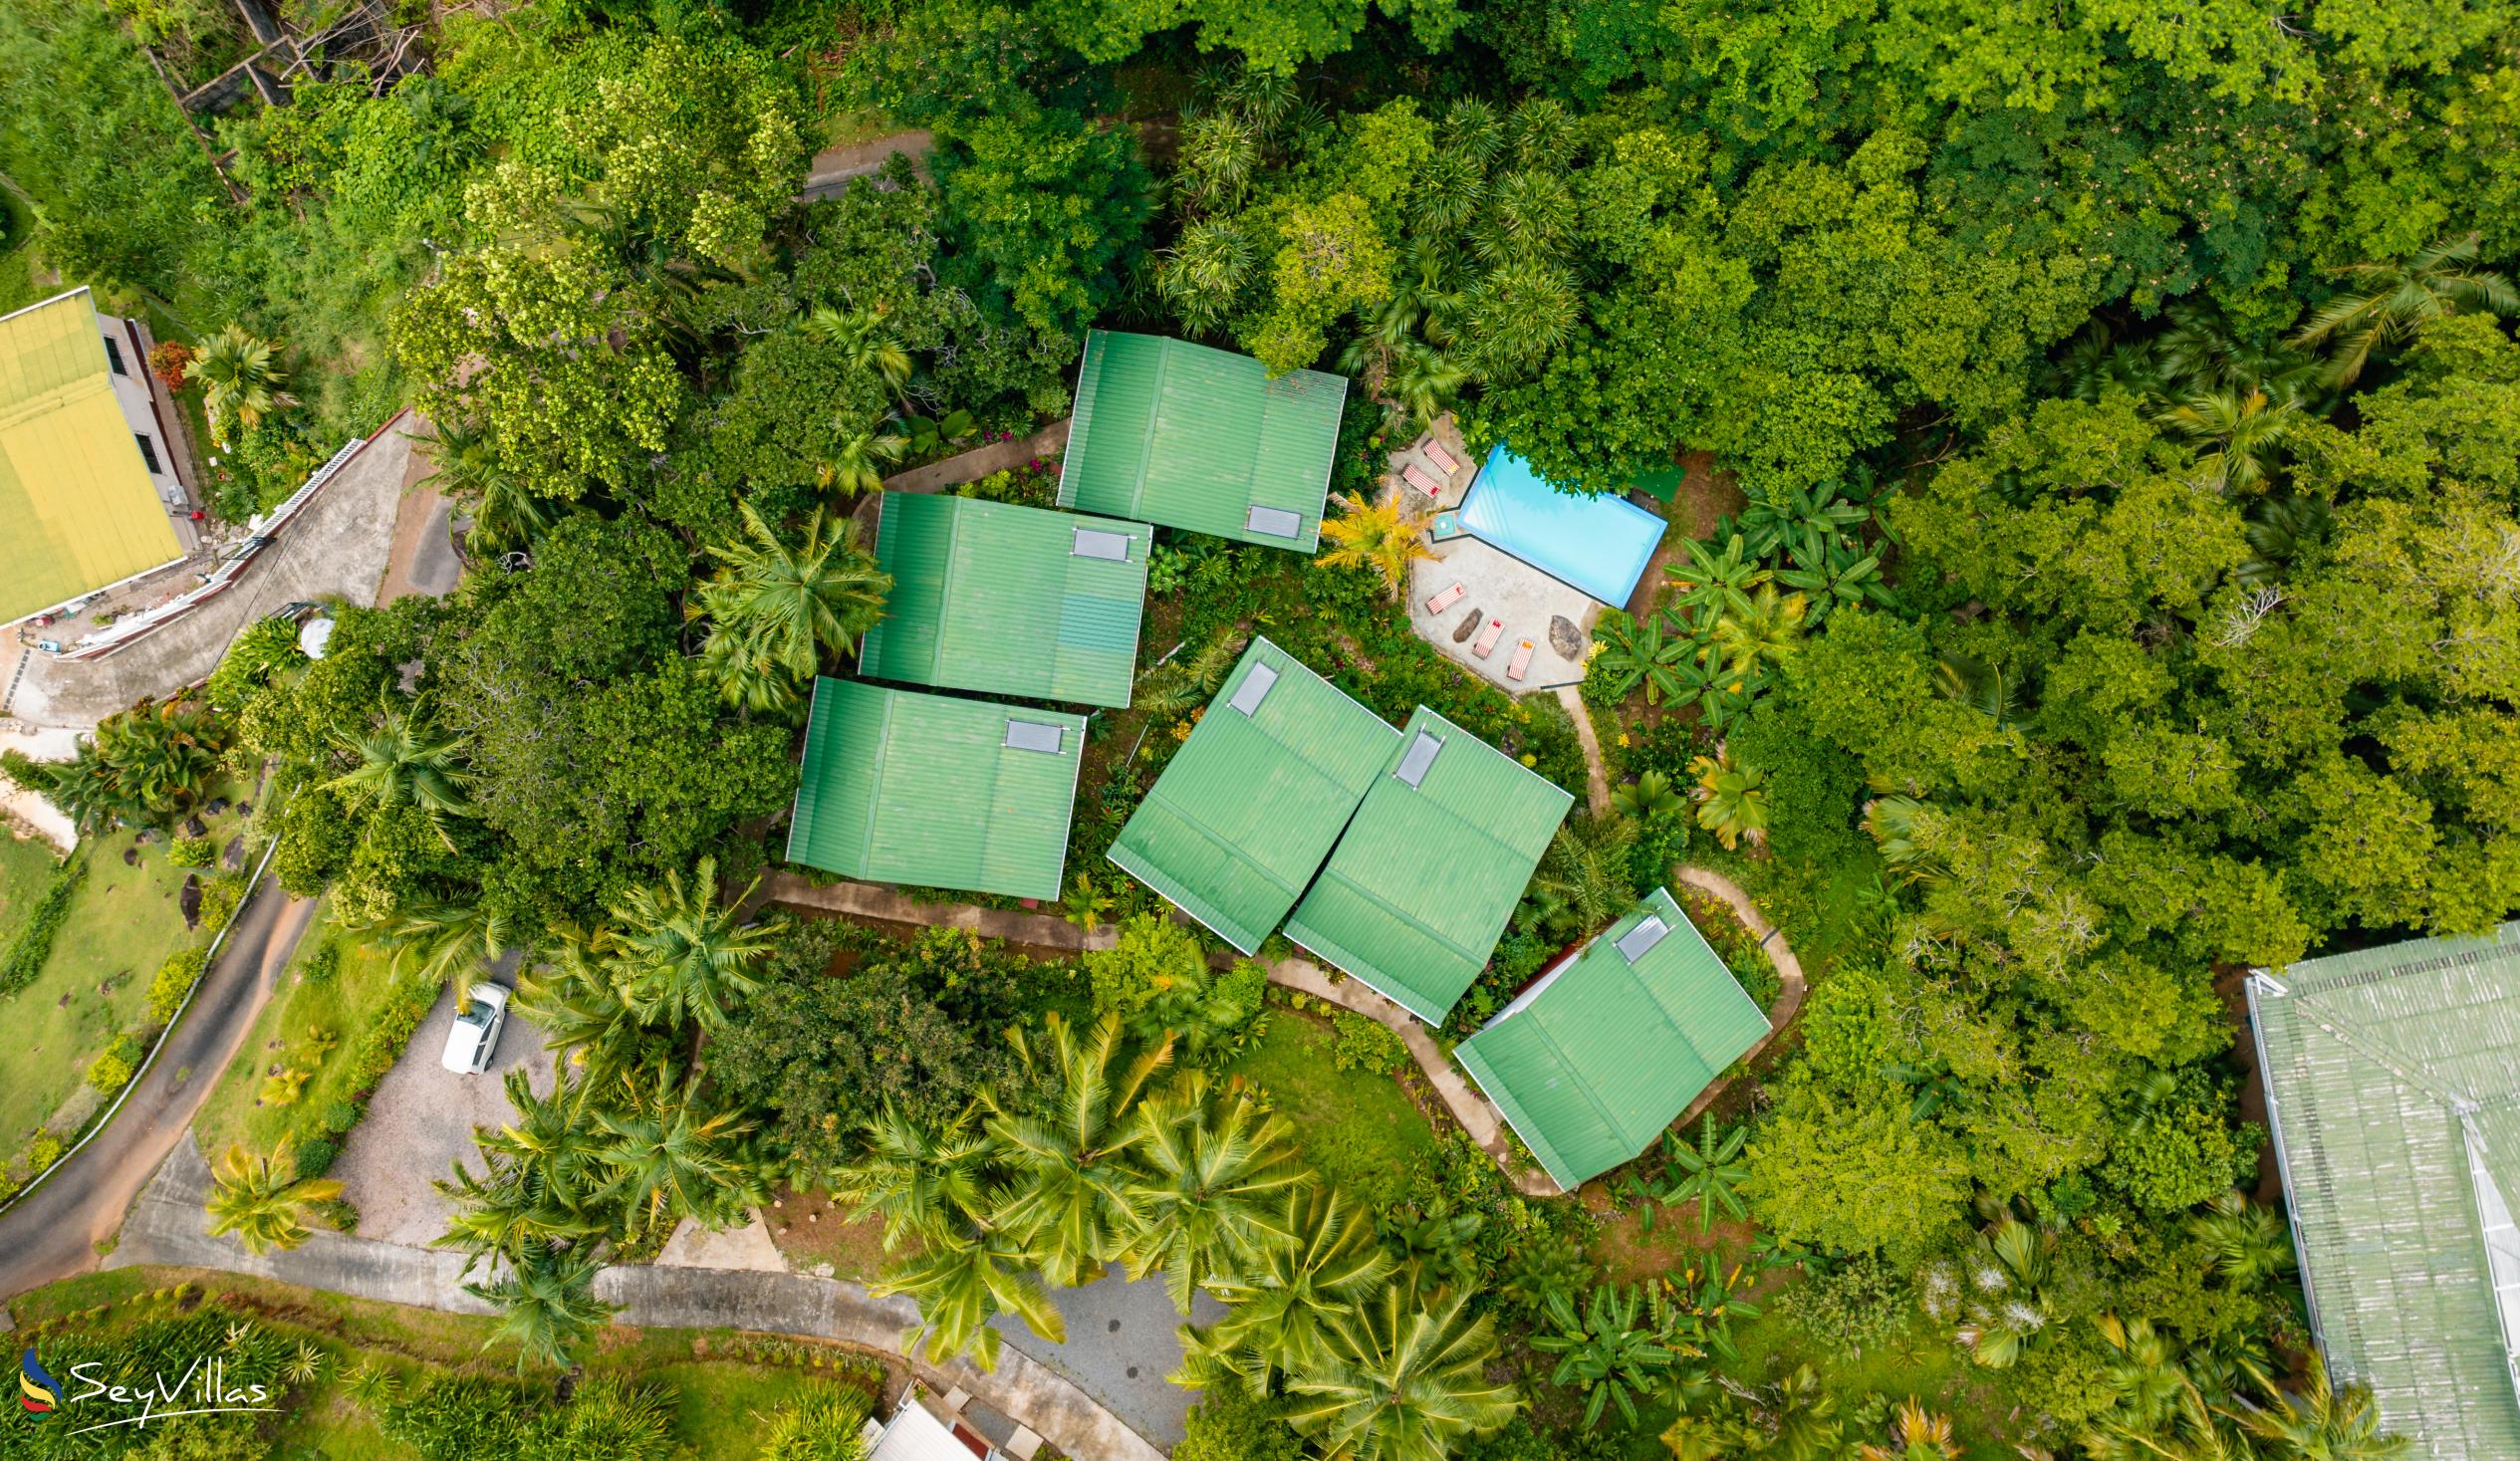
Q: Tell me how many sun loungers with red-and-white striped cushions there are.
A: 5